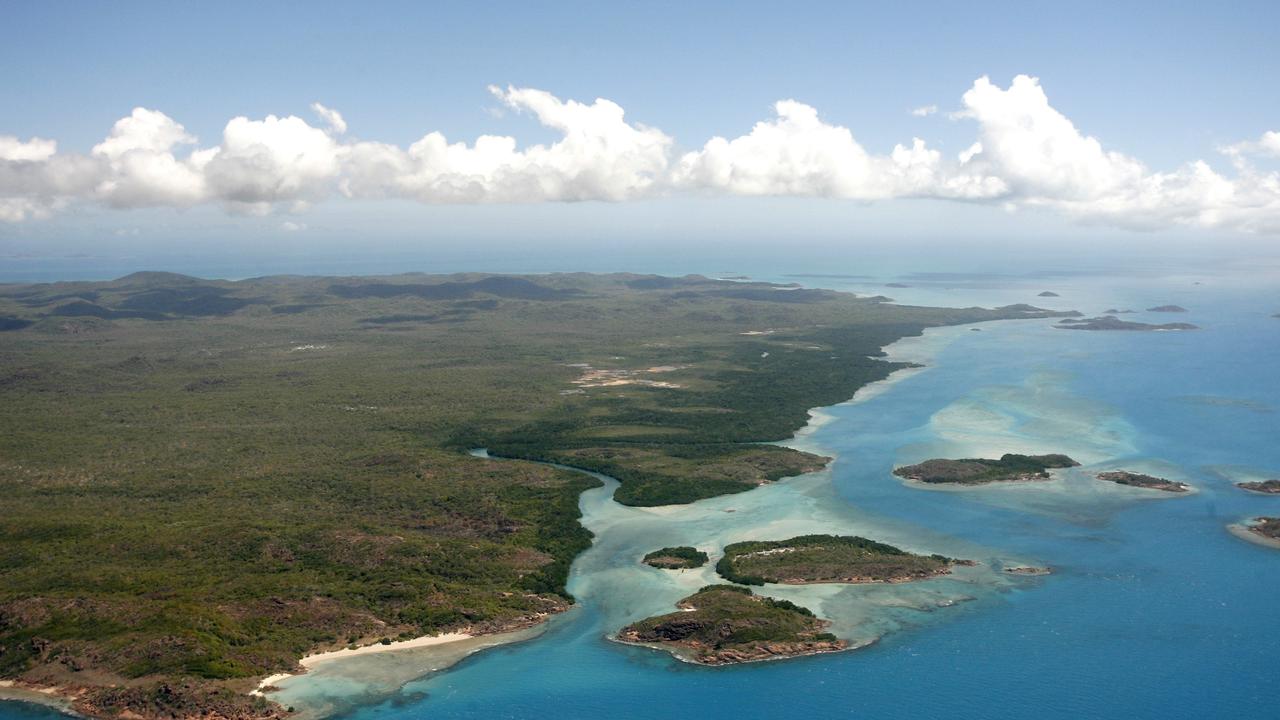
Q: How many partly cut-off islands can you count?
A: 2